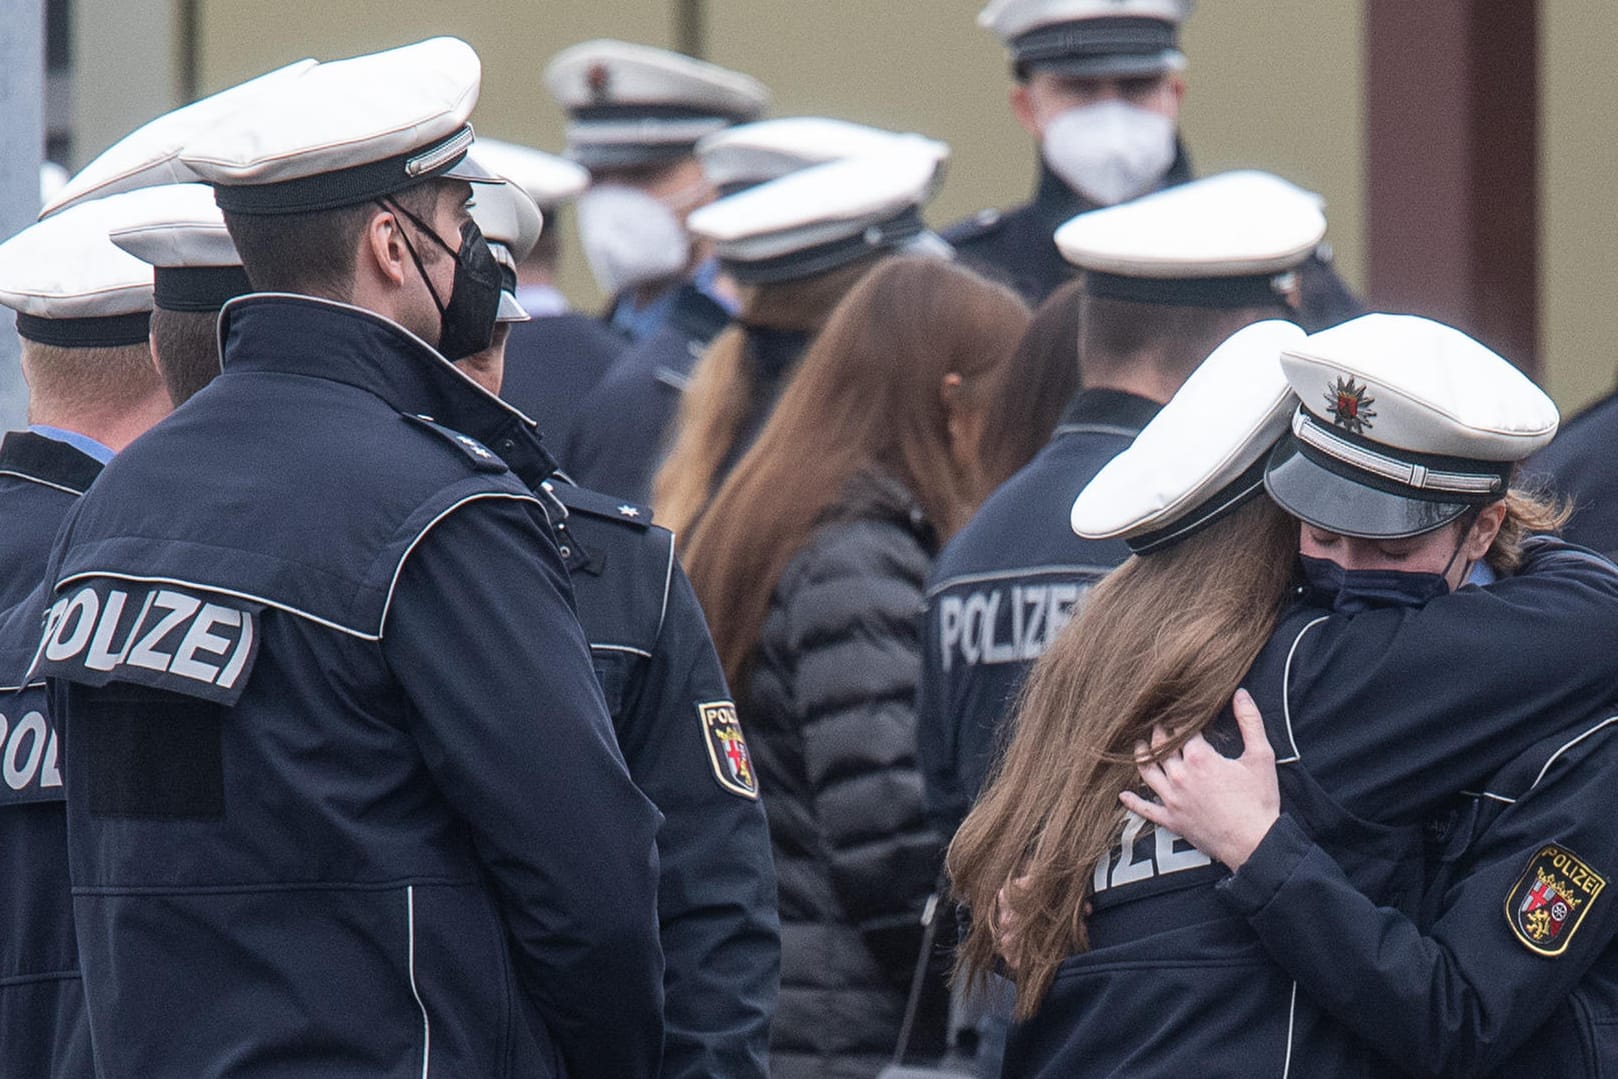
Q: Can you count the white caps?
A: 13